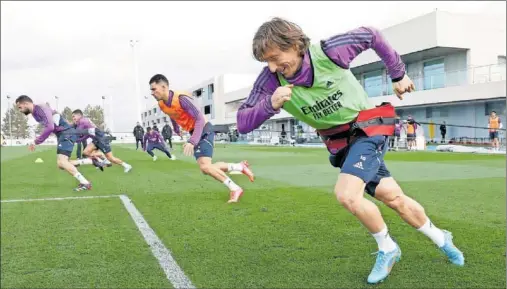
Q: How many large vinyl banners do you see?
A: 0